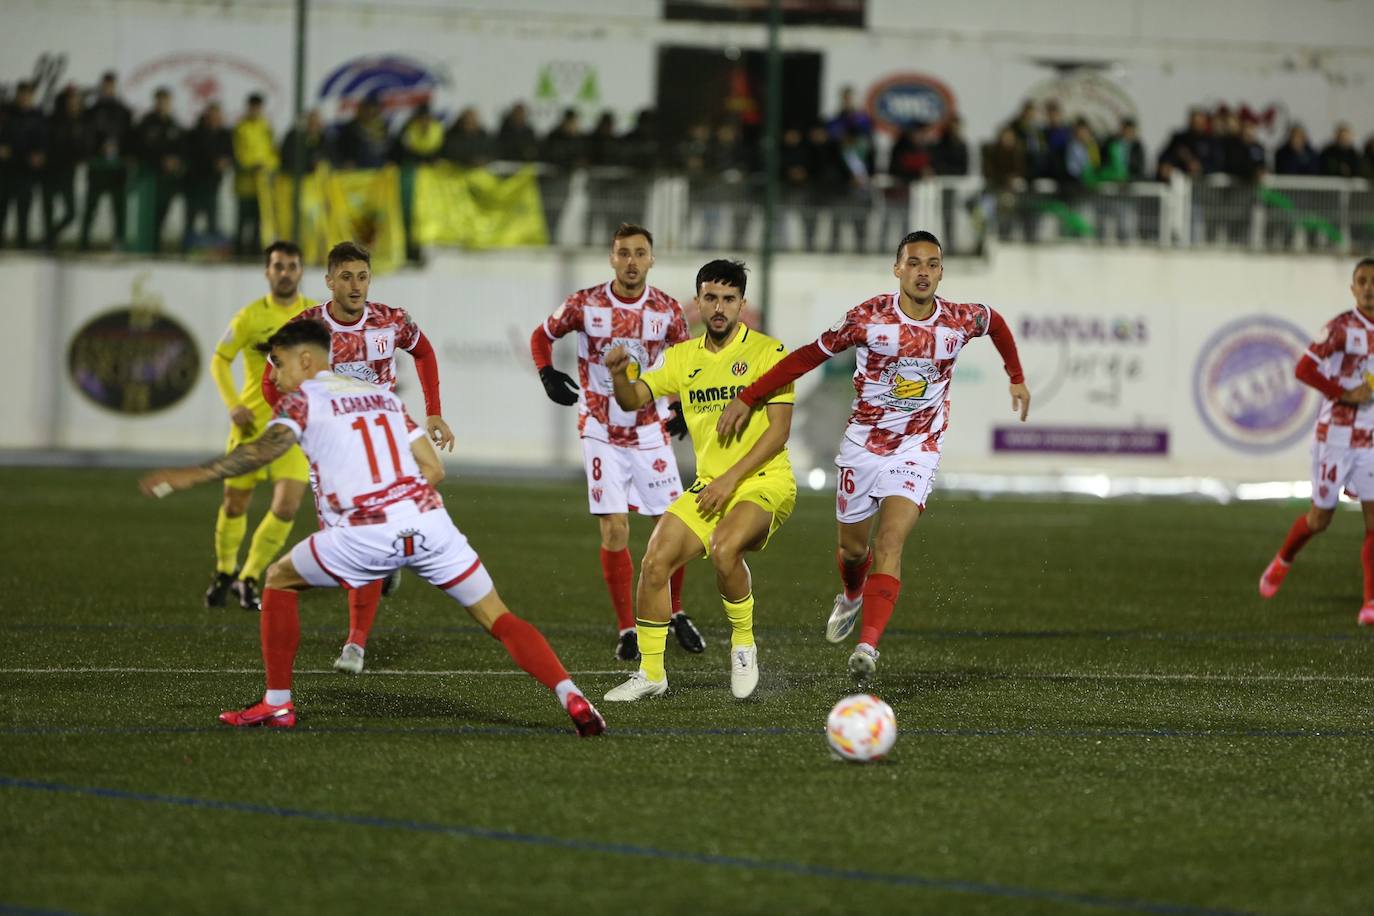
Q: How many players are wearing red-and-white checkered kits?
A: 5